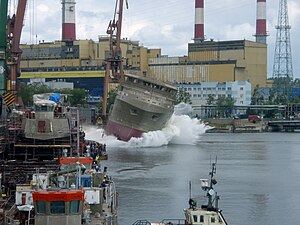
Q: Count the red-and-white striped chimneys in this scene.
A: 3